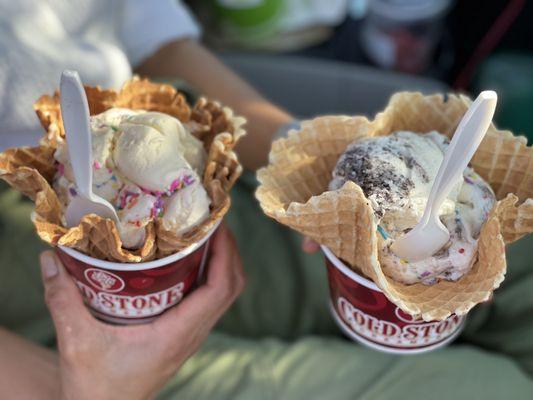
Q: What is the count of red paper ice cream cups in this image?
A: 2